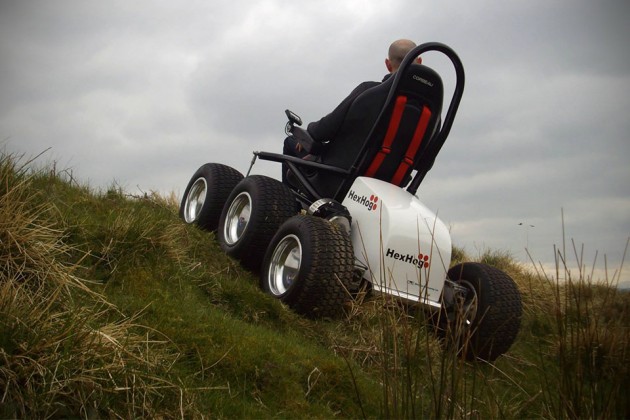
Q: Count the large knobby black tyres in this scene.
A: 4